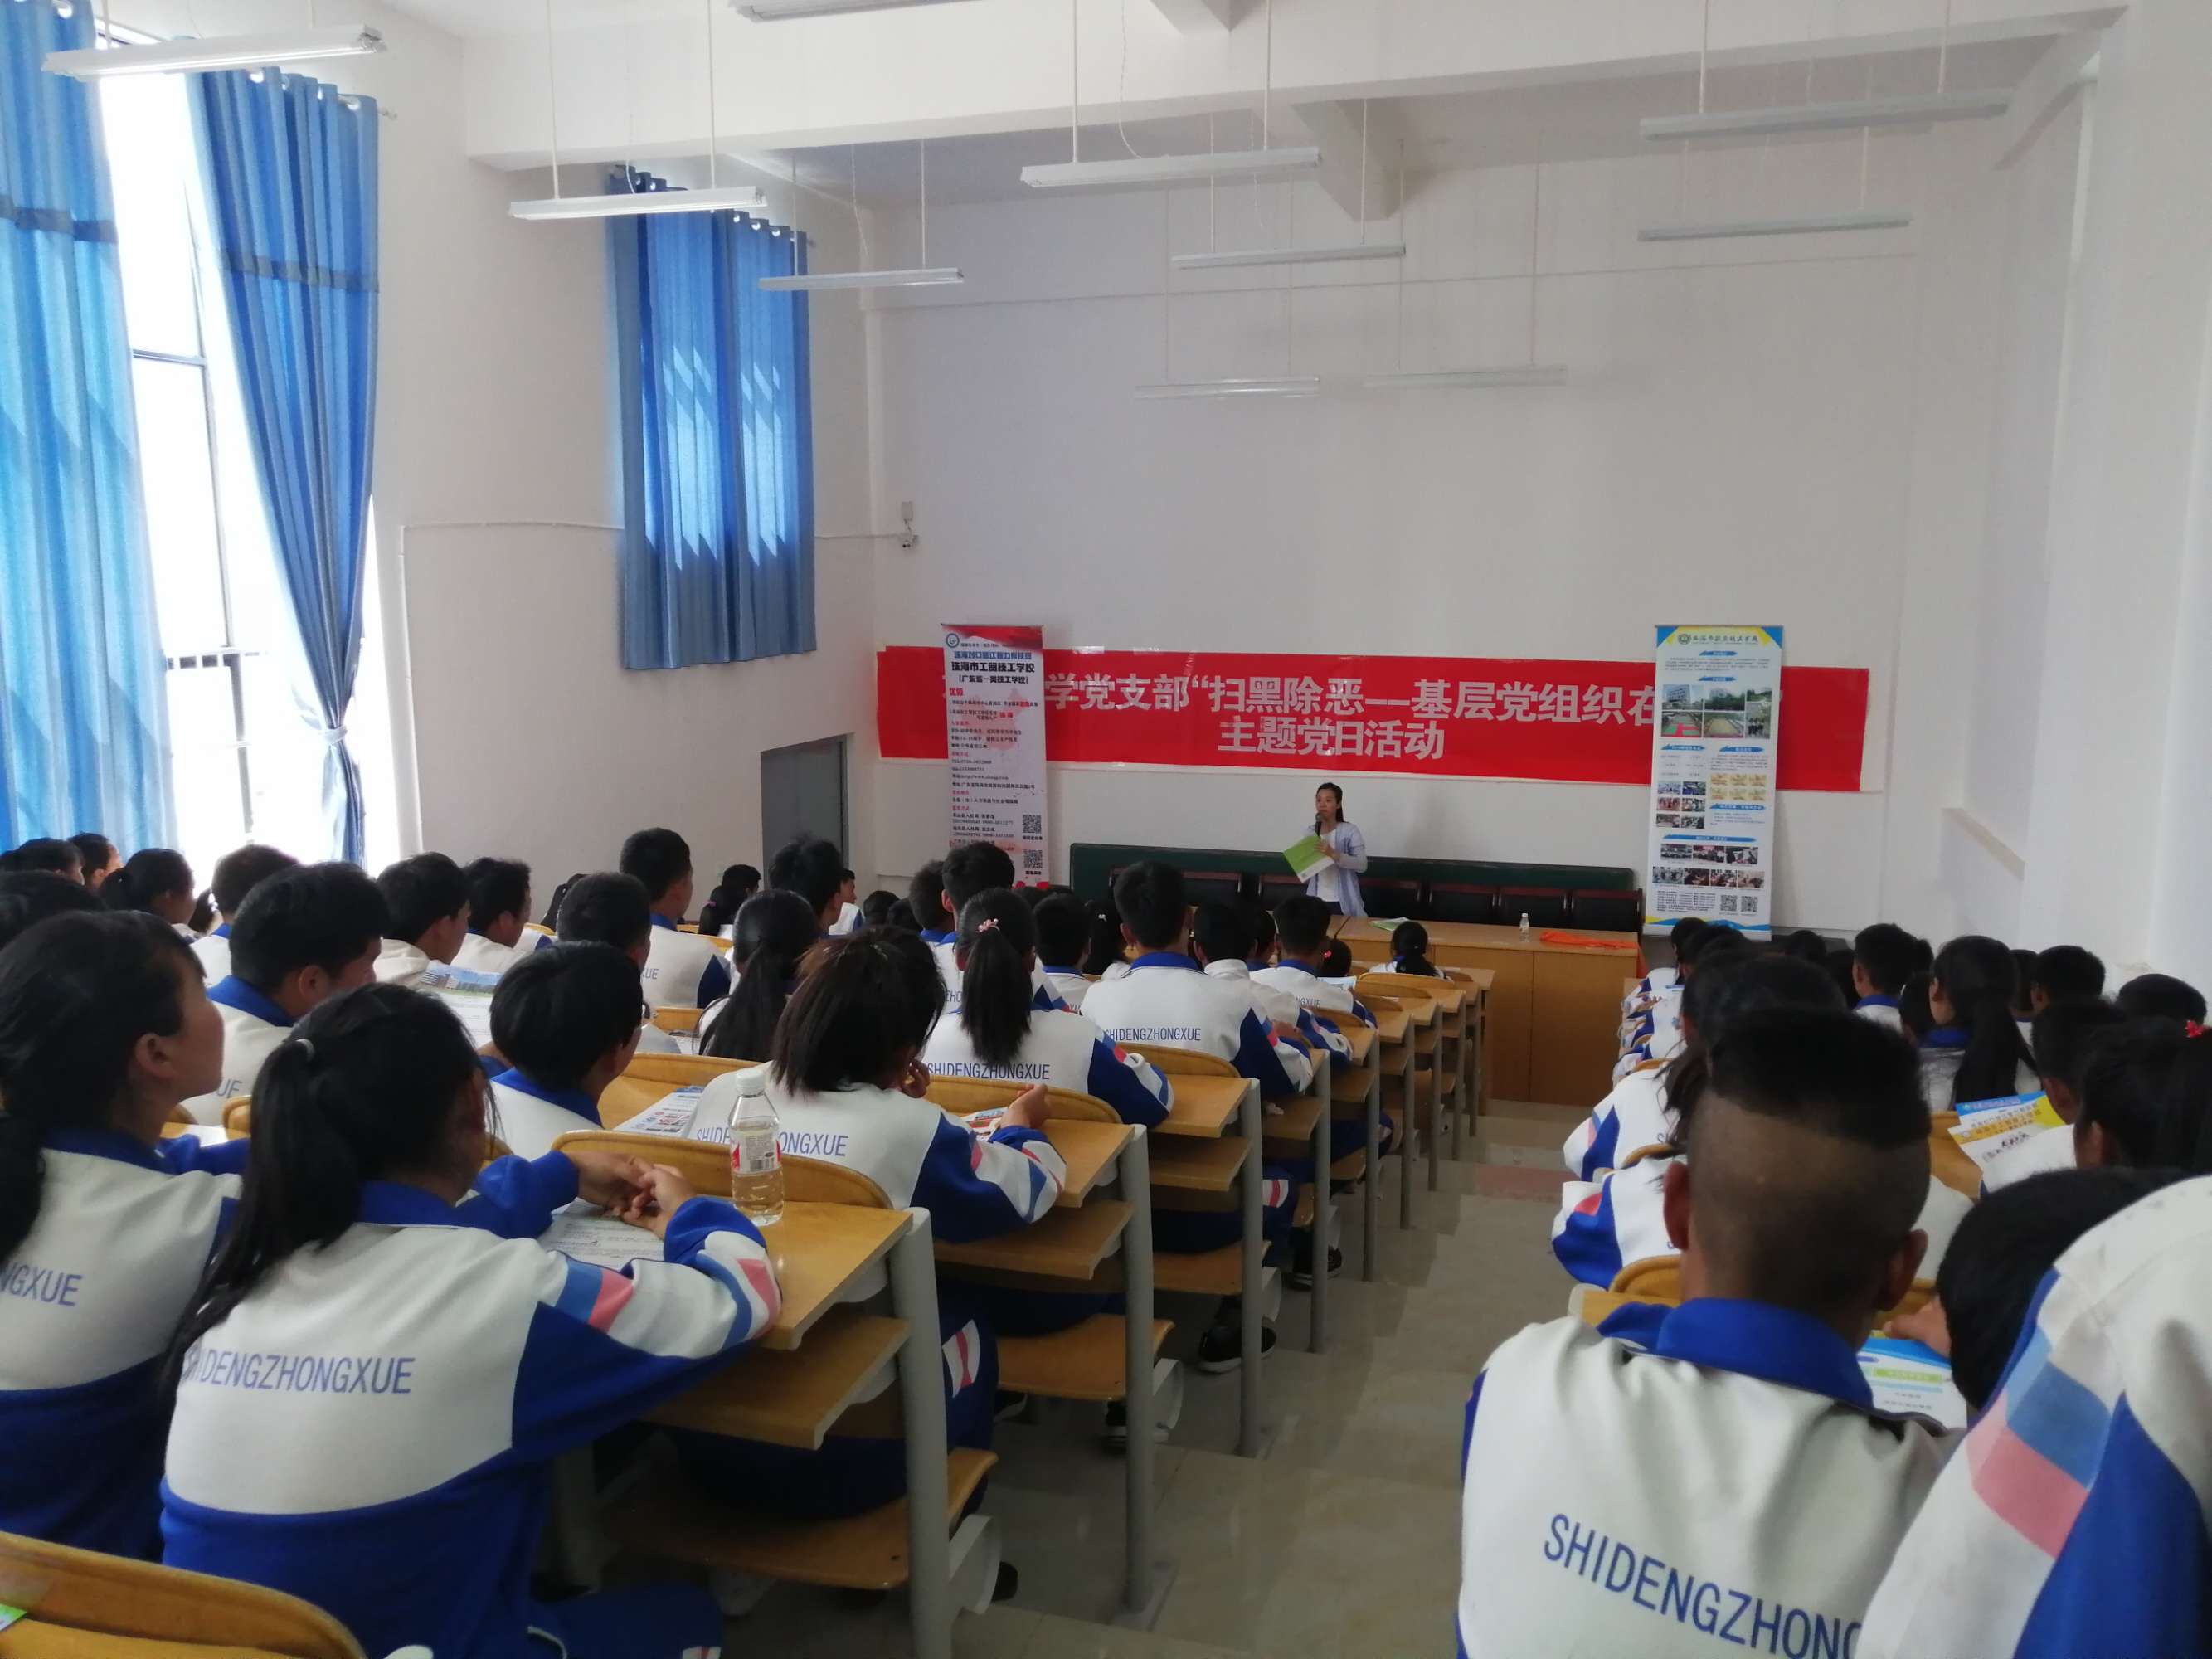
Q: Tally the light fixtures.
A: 10